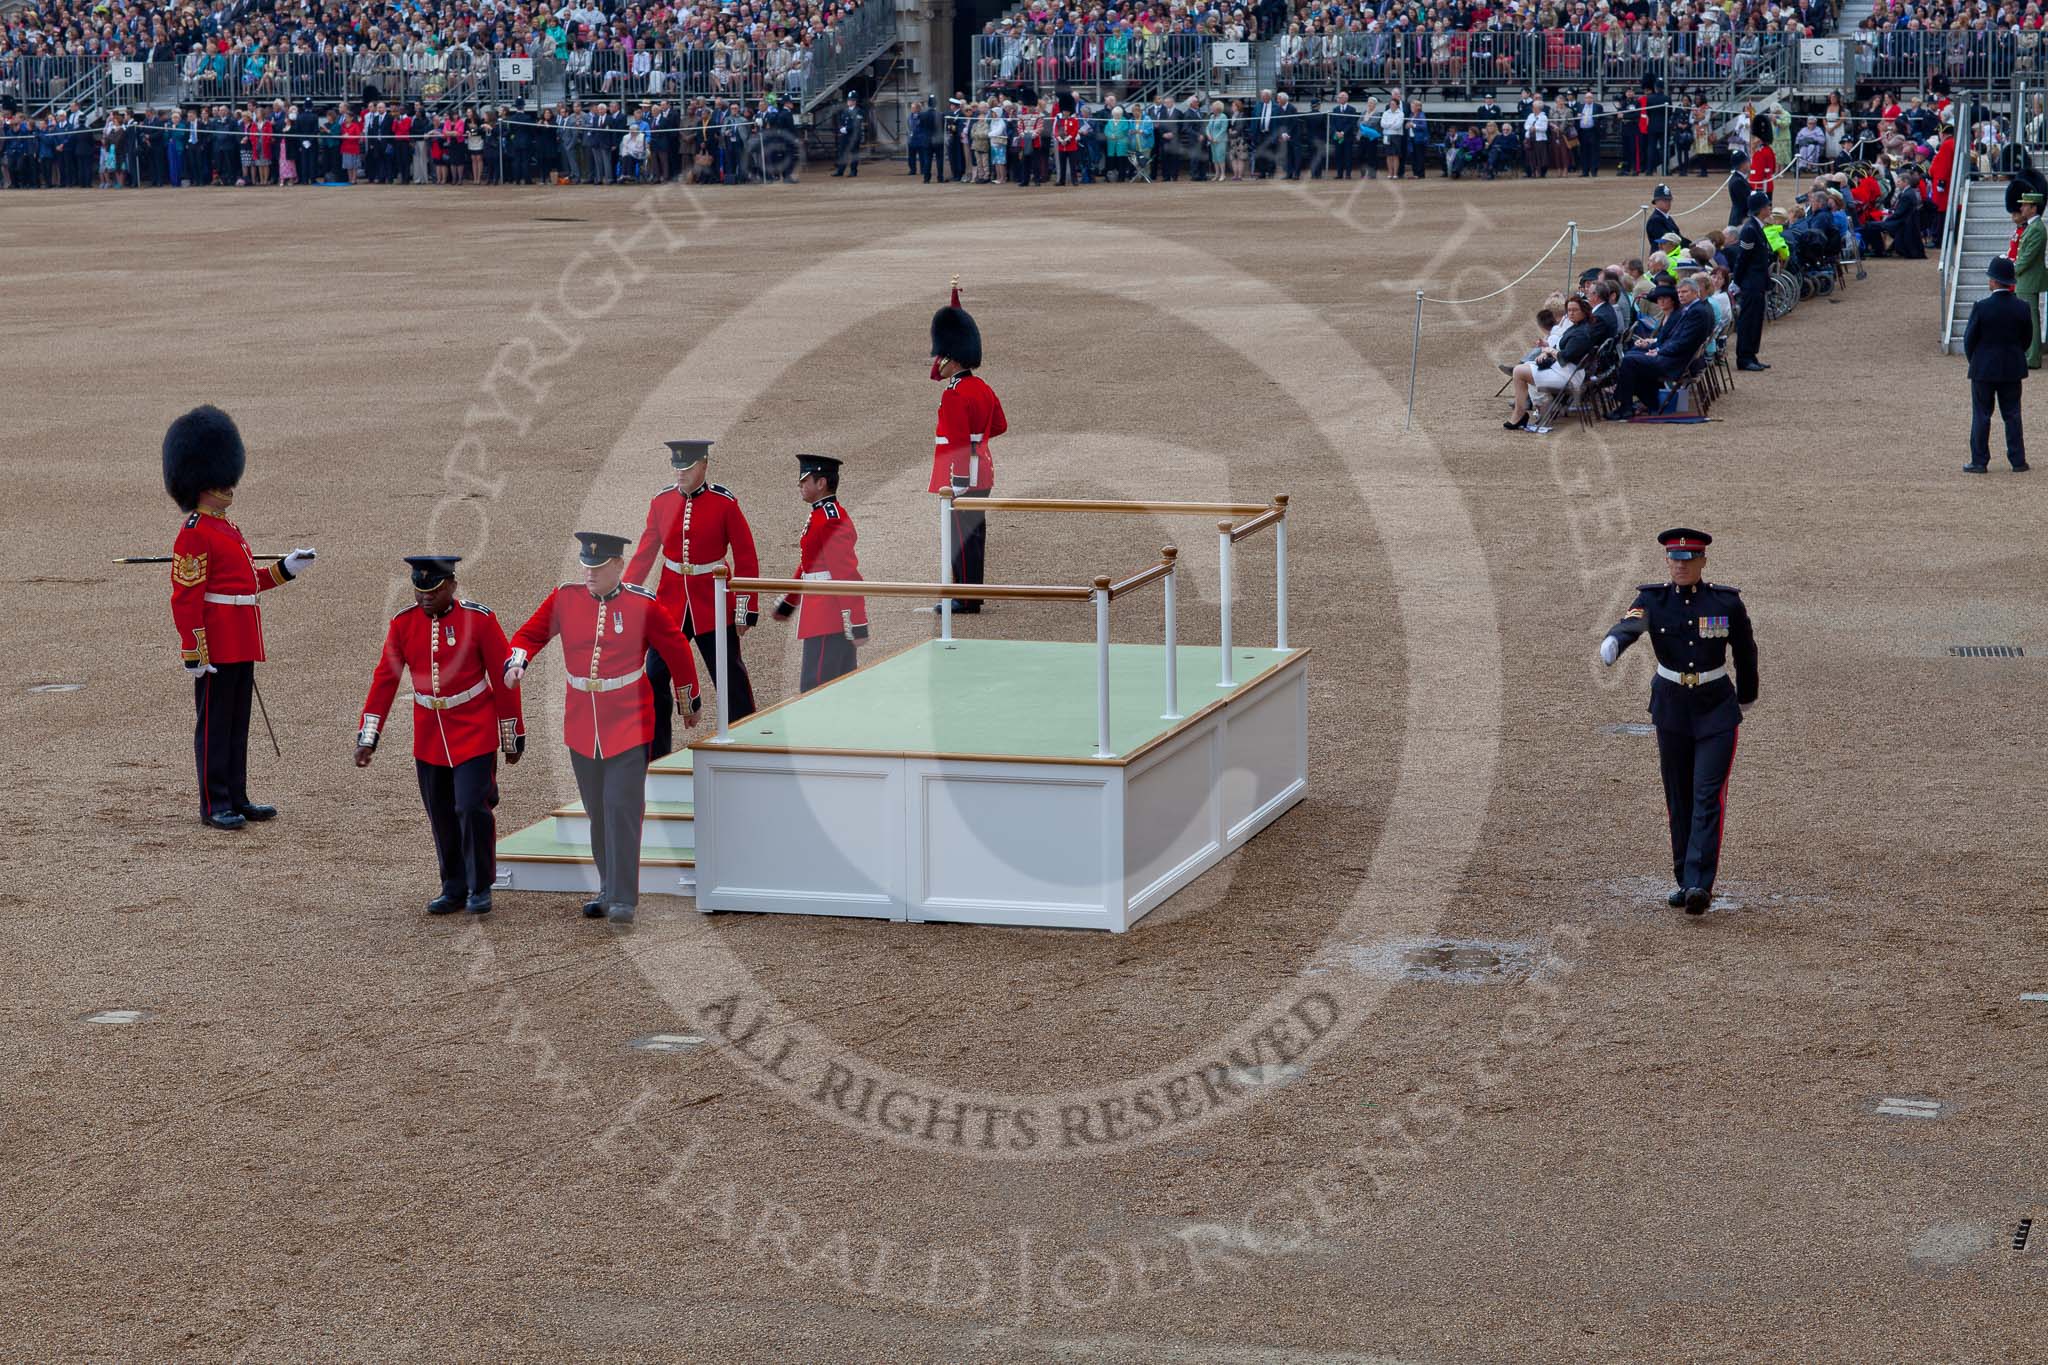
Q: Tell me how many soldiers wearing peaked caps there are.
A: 5